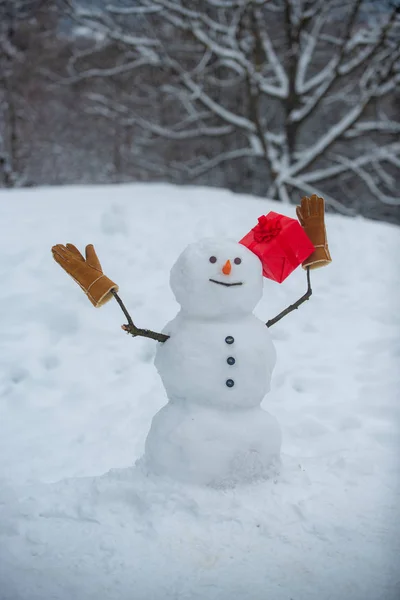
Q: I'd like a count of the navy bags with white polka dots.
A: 0